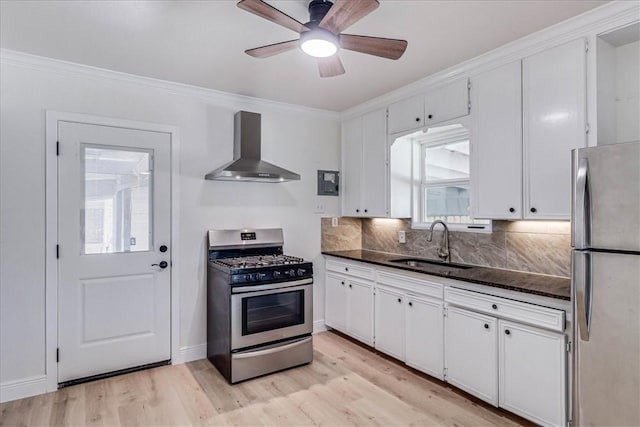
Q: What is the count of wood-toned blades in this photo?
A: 5